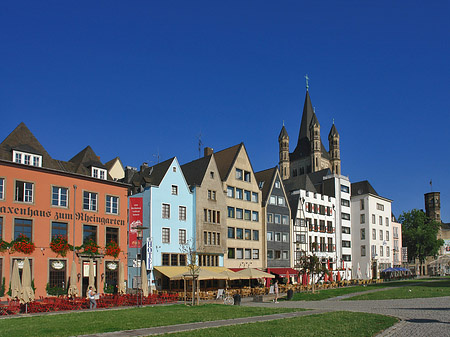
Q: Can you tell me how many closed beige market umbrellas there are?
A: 6